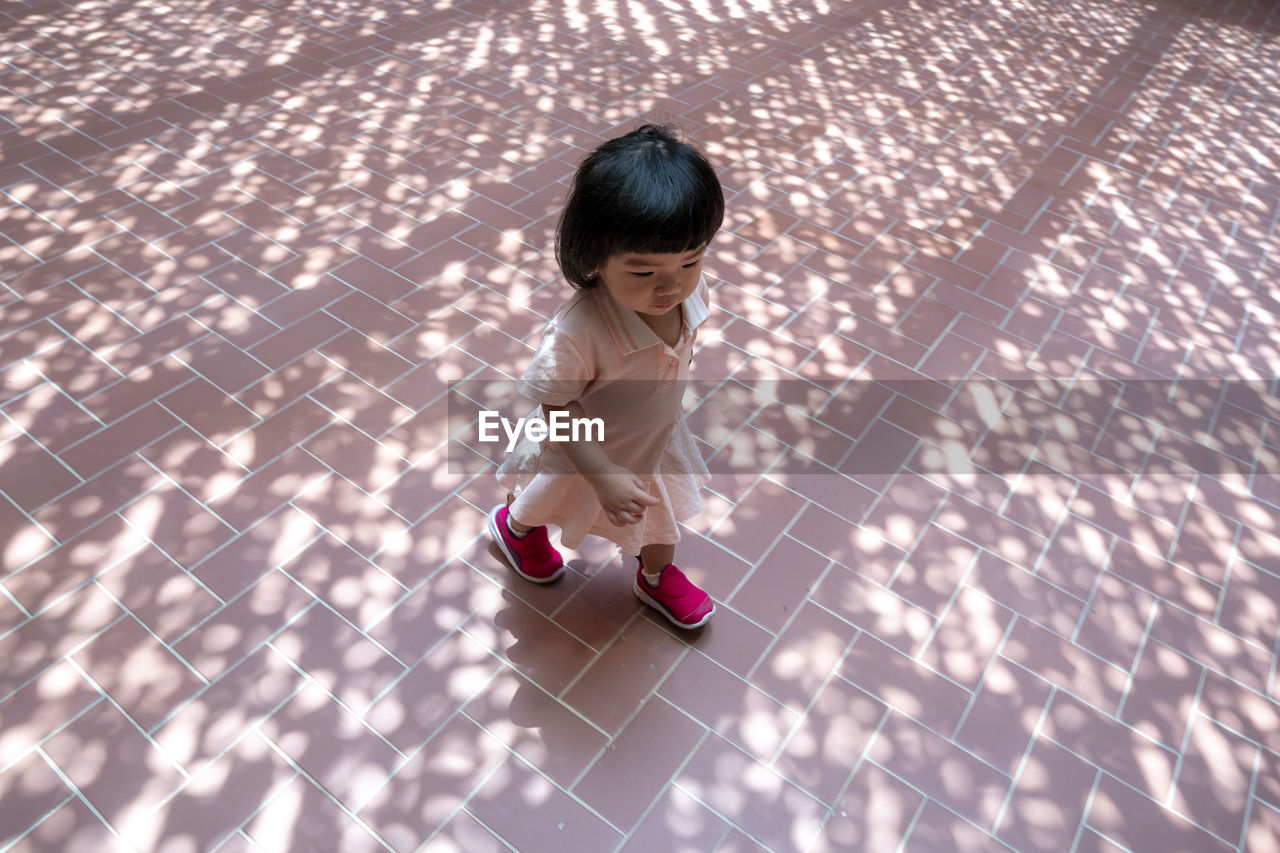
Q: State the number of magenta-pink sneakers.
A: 2